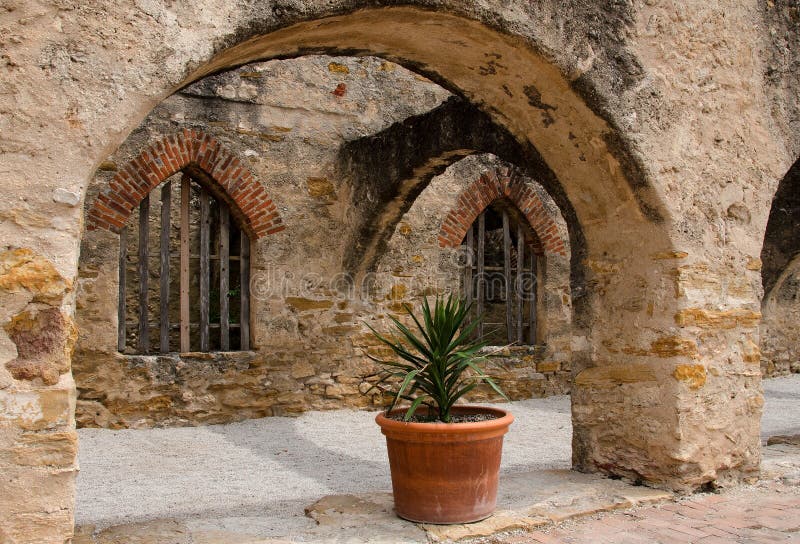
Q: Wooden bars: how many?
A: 12